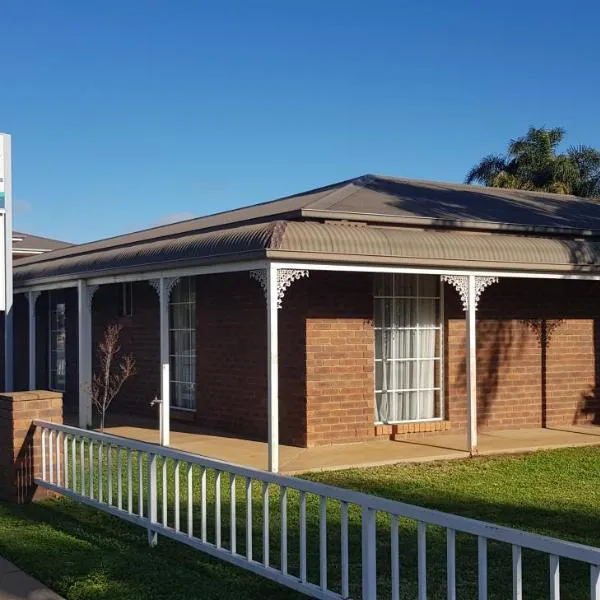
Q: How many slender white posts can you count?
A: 5